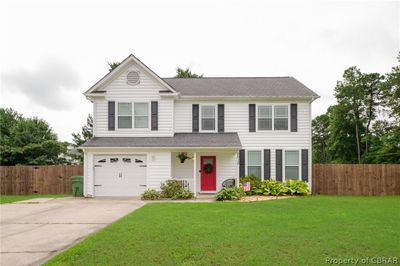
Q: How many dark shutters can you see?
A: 10